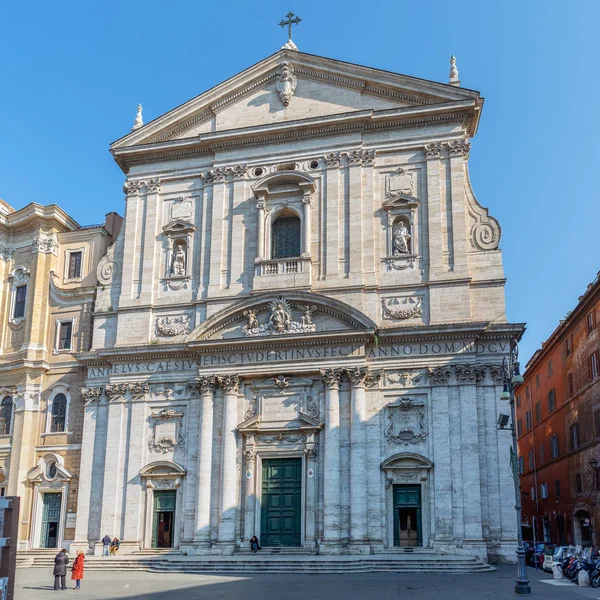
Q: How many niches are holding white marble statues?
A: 2